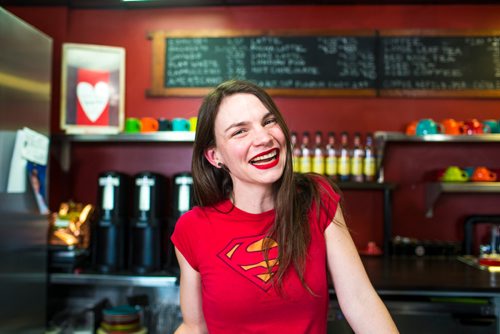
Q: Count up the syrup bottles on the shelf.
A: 7